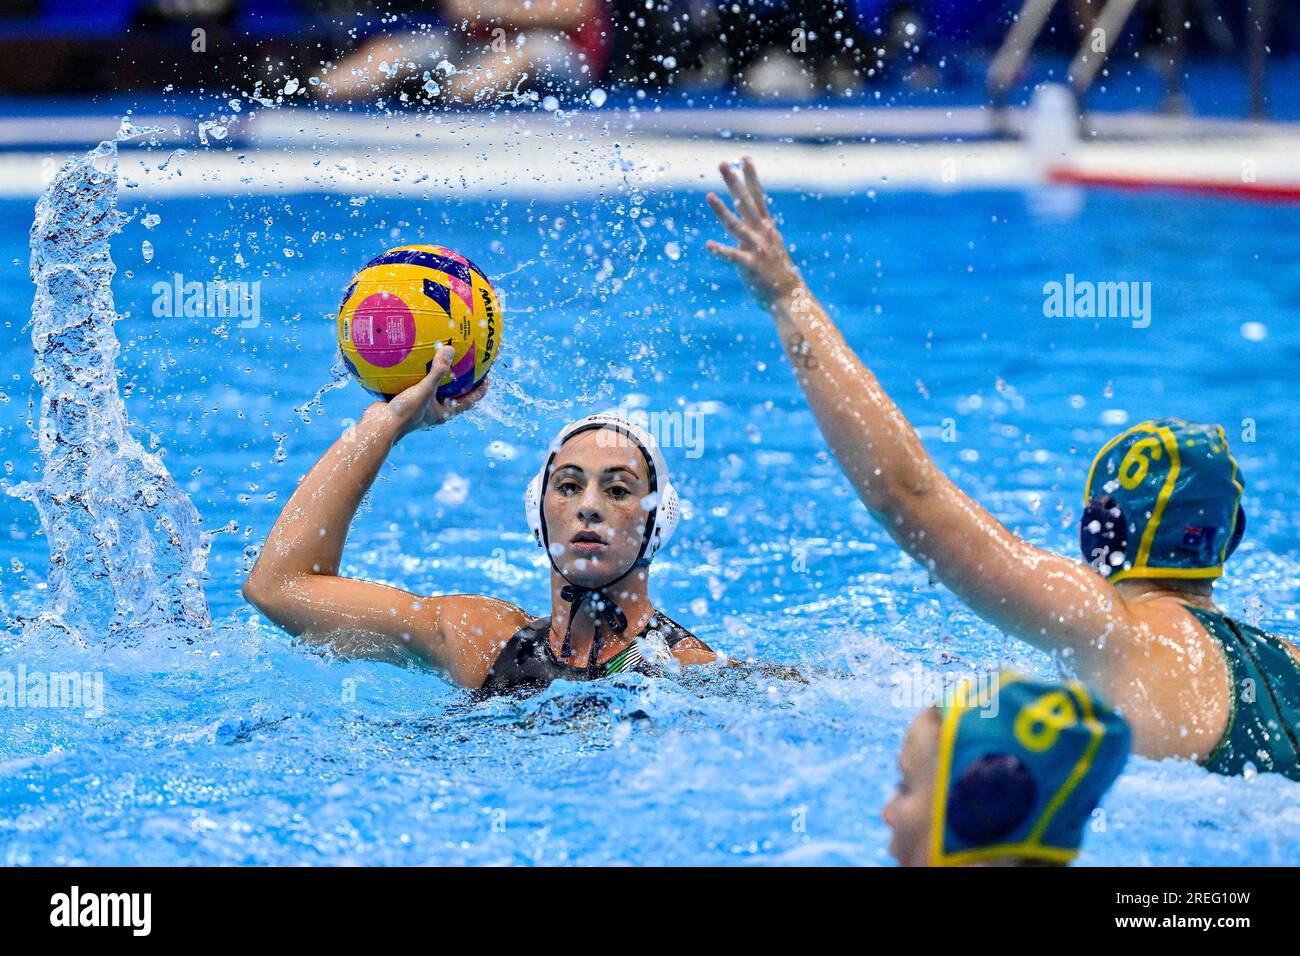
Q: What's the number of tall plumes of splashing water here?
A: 1